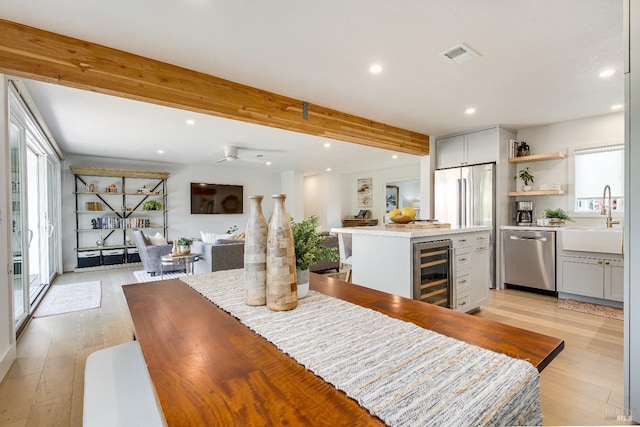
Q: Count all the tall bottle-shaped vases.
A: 2